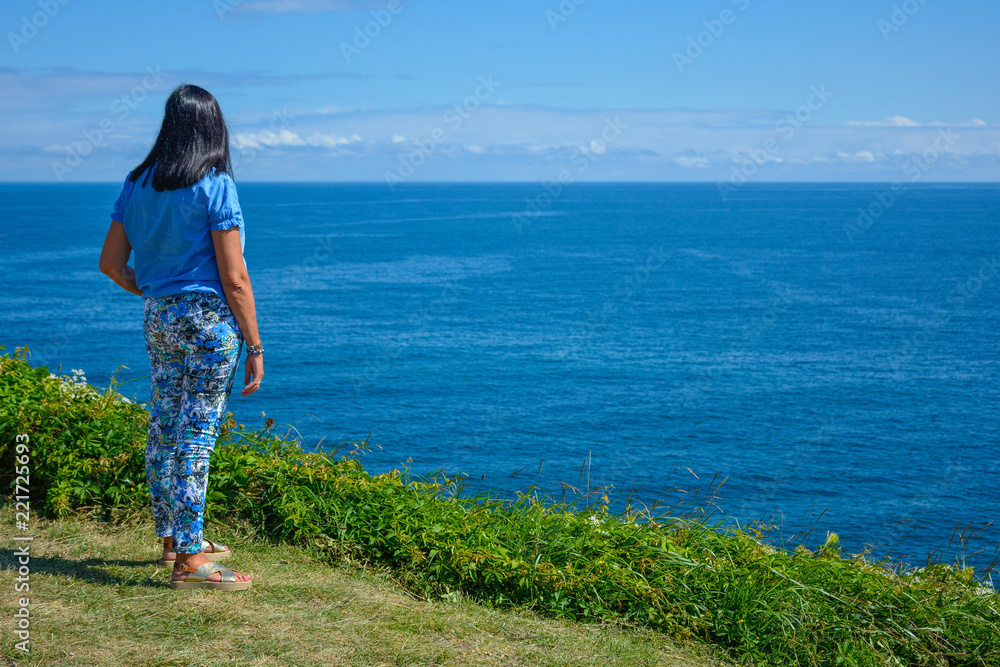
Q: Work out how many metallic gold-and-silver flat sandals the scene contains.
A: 2